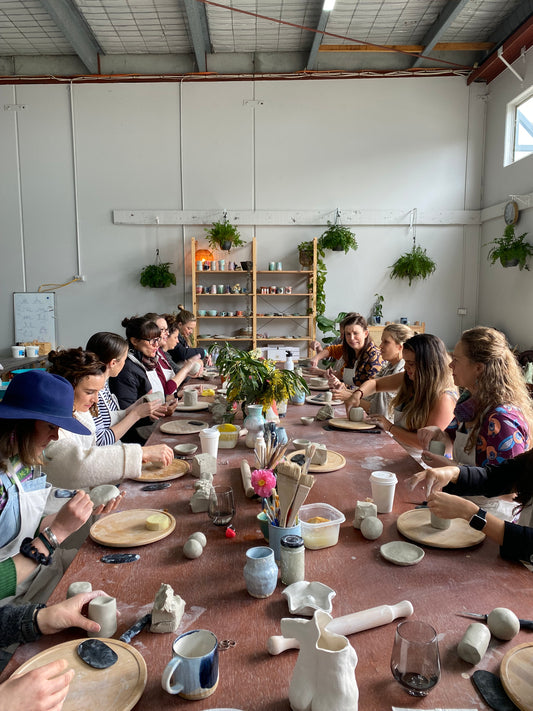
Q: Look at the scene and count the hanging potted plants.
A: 5